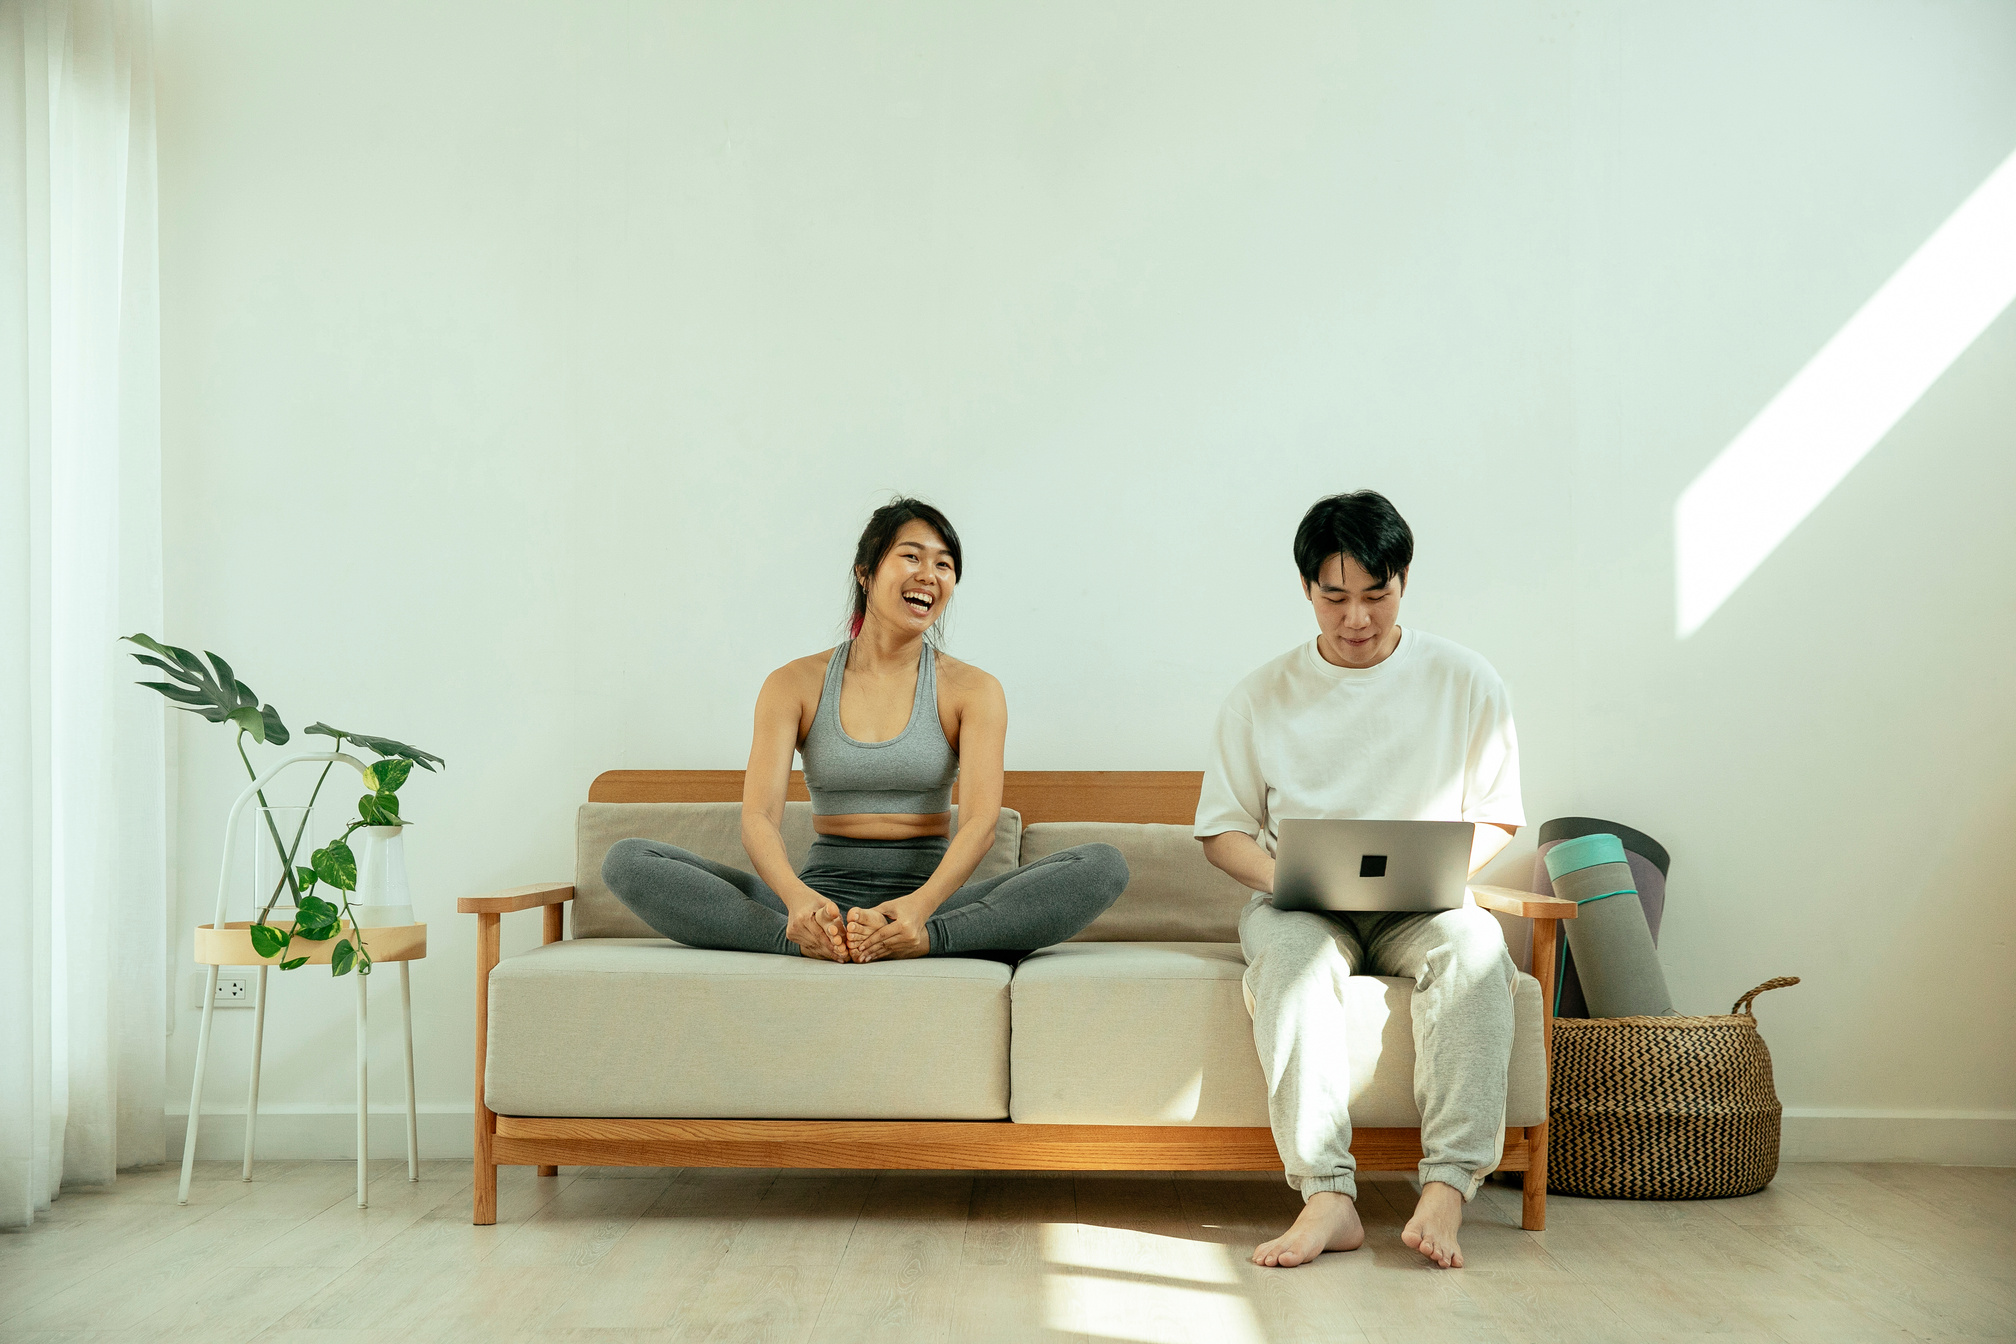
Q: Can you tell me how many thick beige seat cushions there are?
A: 2